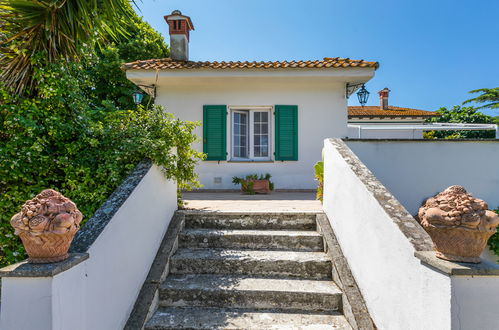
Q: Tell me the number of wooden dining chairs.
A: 0